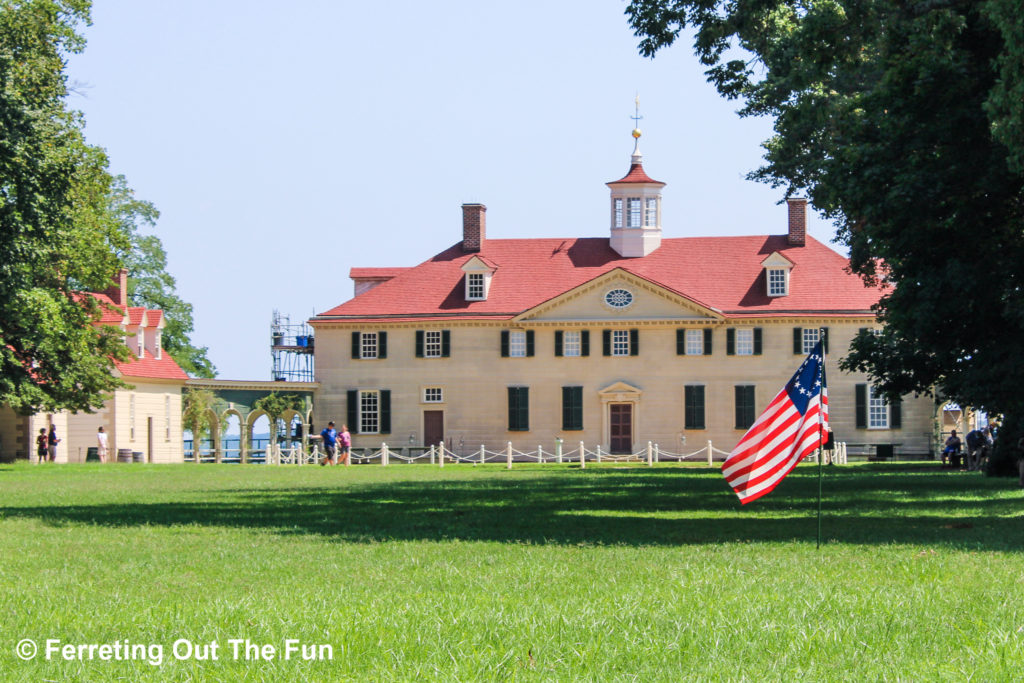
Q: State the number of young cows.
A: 0